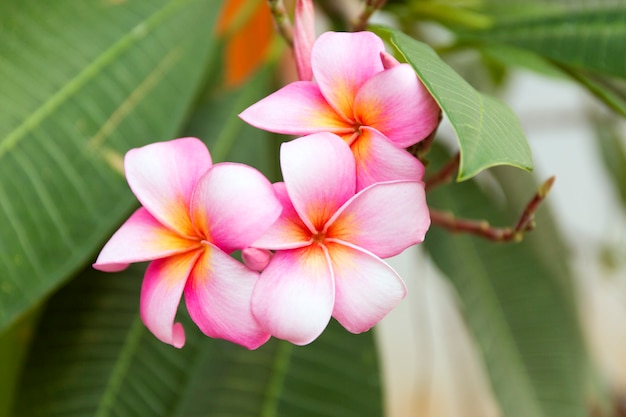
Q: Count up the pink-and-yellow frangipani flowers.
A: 3